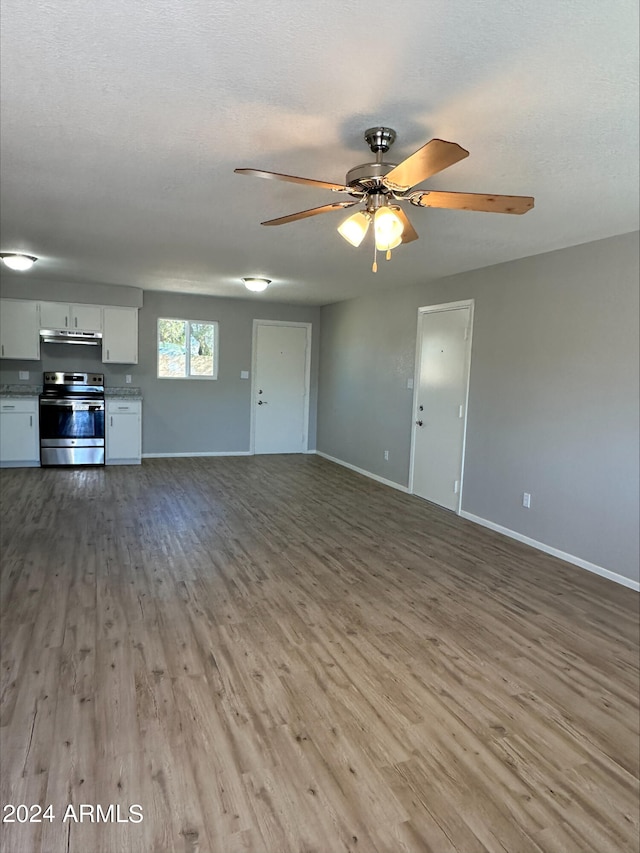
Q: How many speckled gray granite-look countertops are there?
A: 2